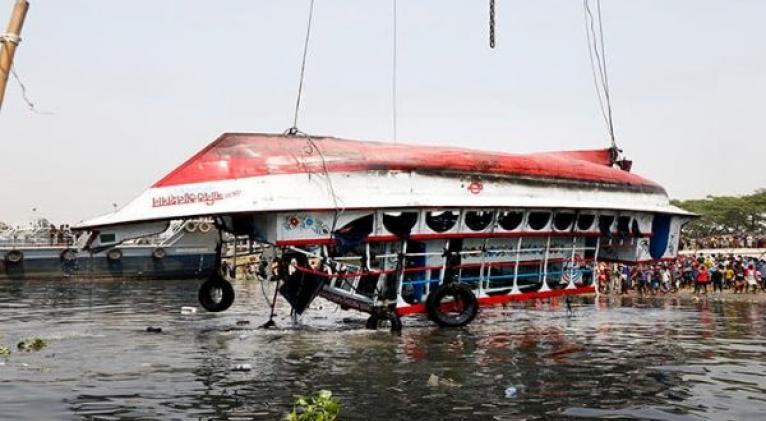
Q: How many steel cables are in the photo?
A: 5